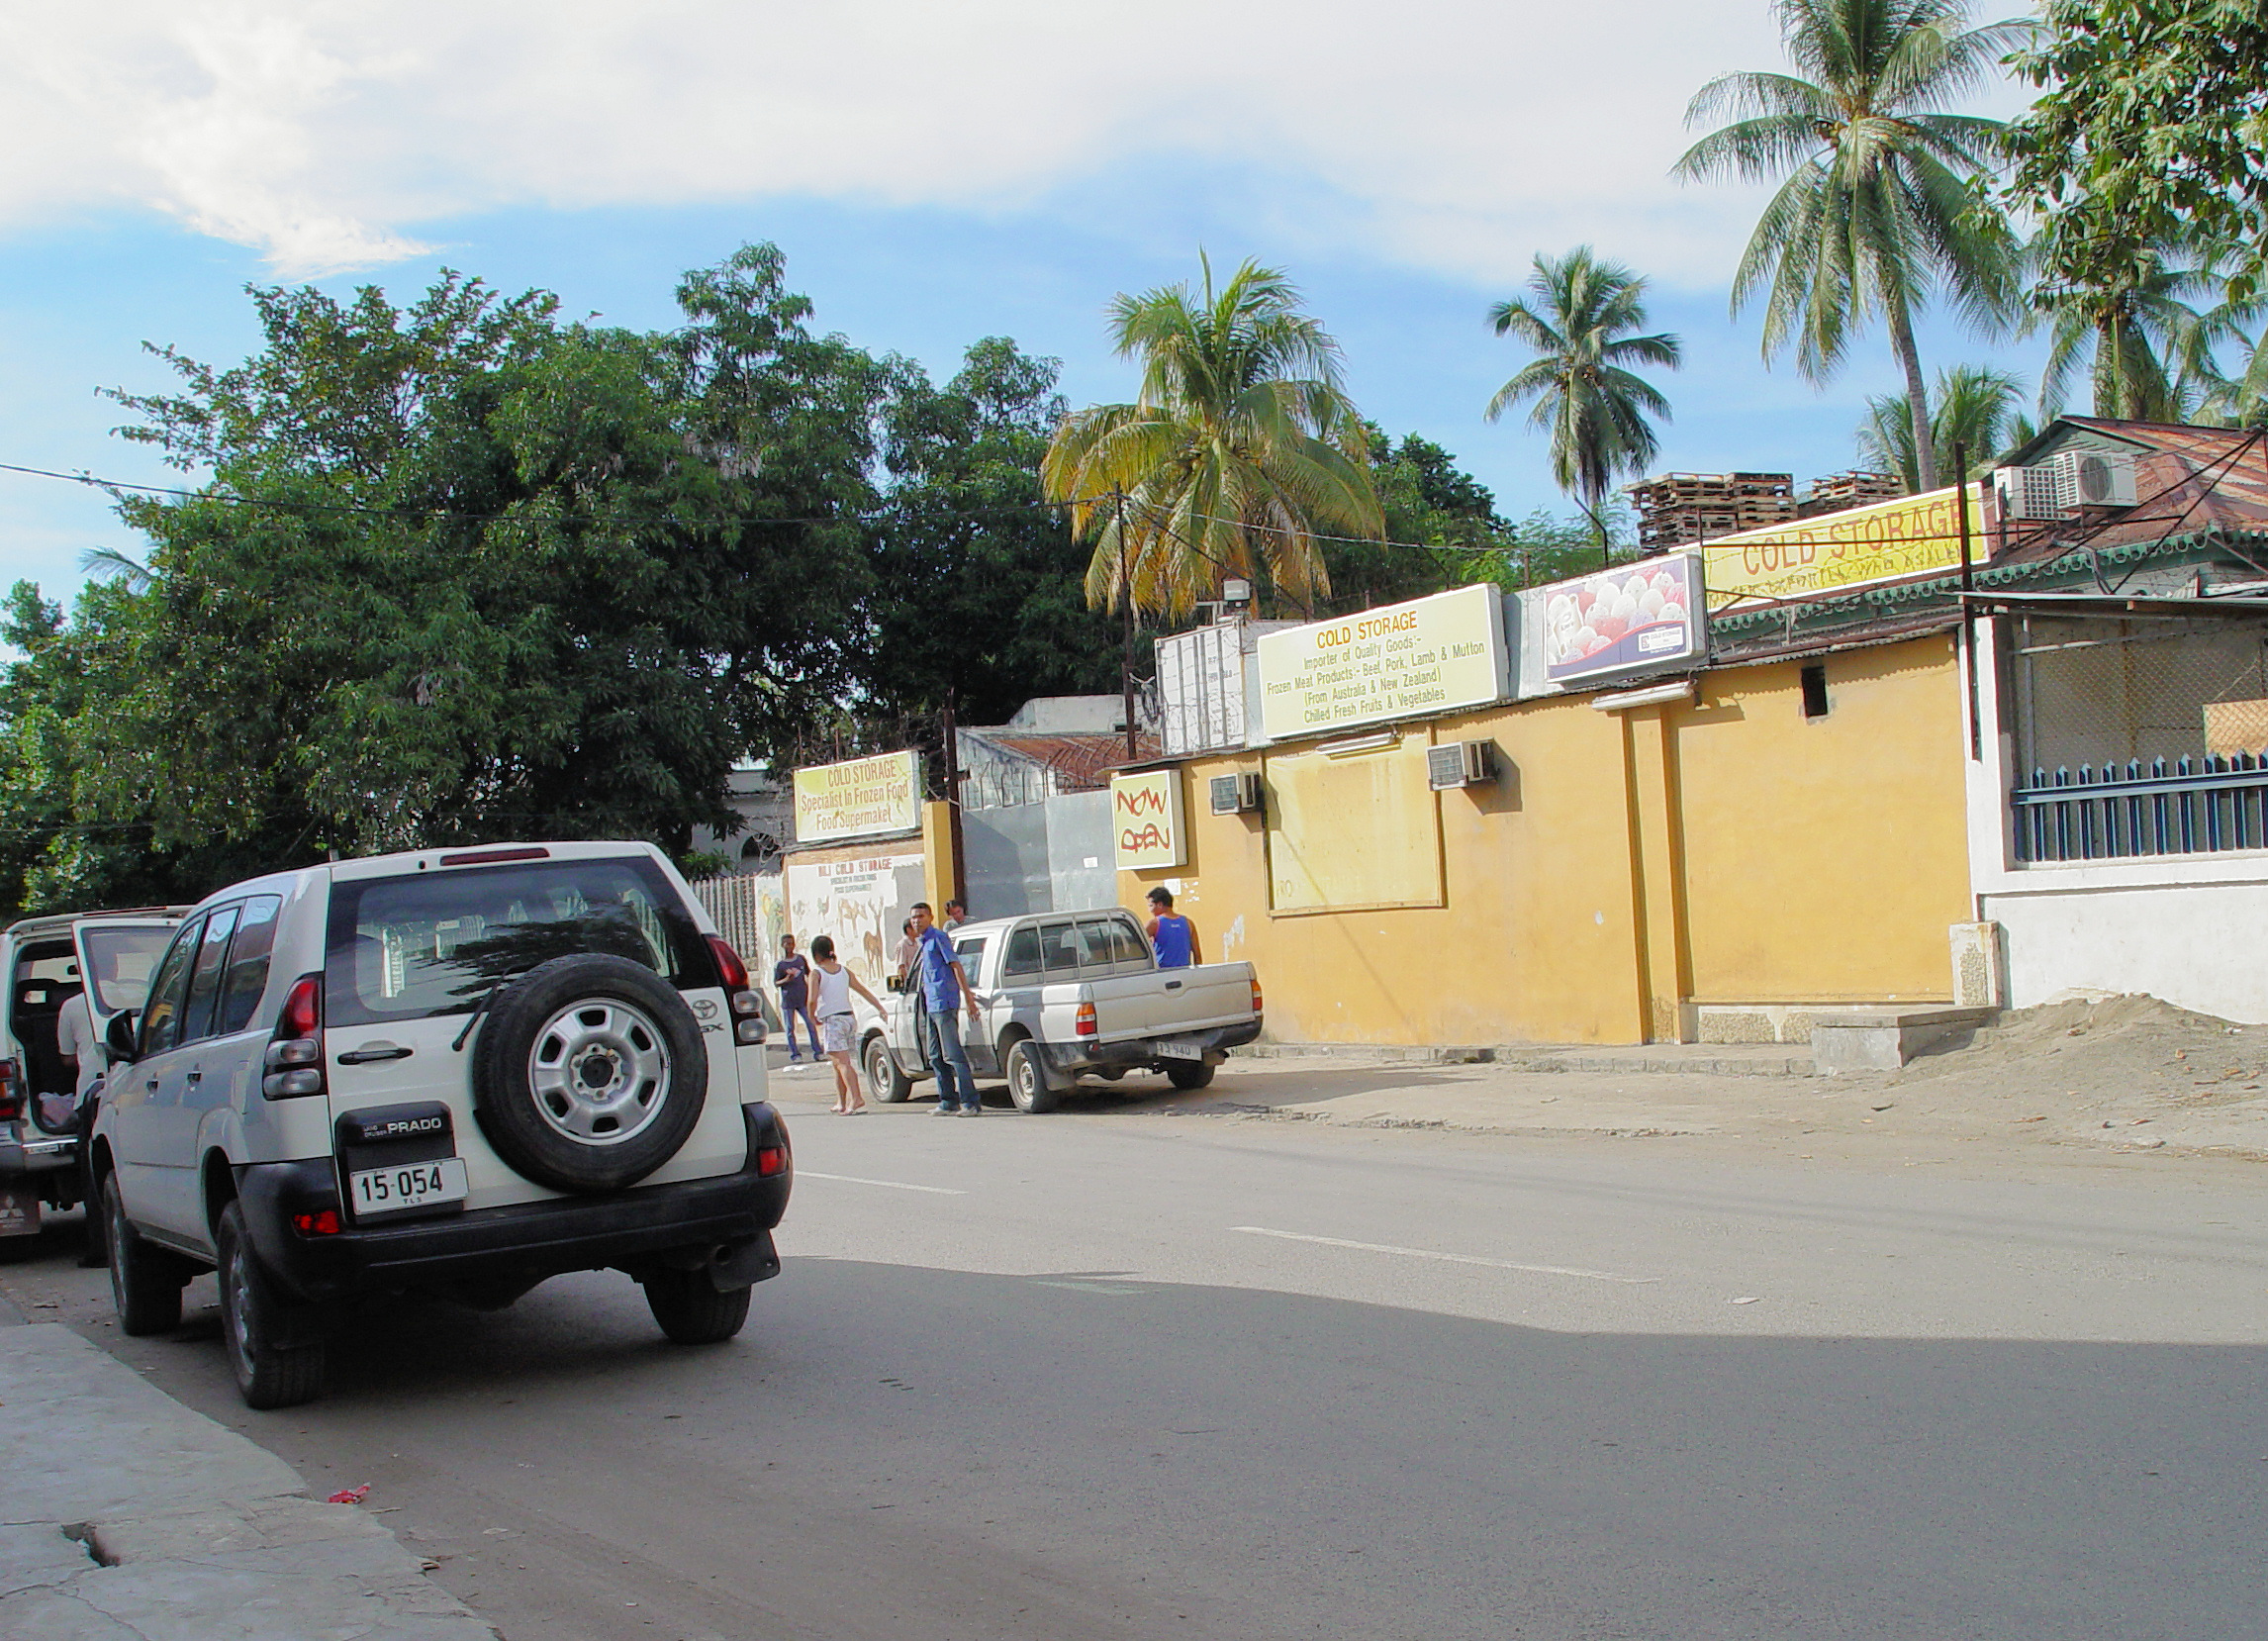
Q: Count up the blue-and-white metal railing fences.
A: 1